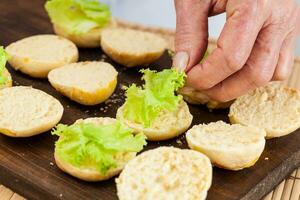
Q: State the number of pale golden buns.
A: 12